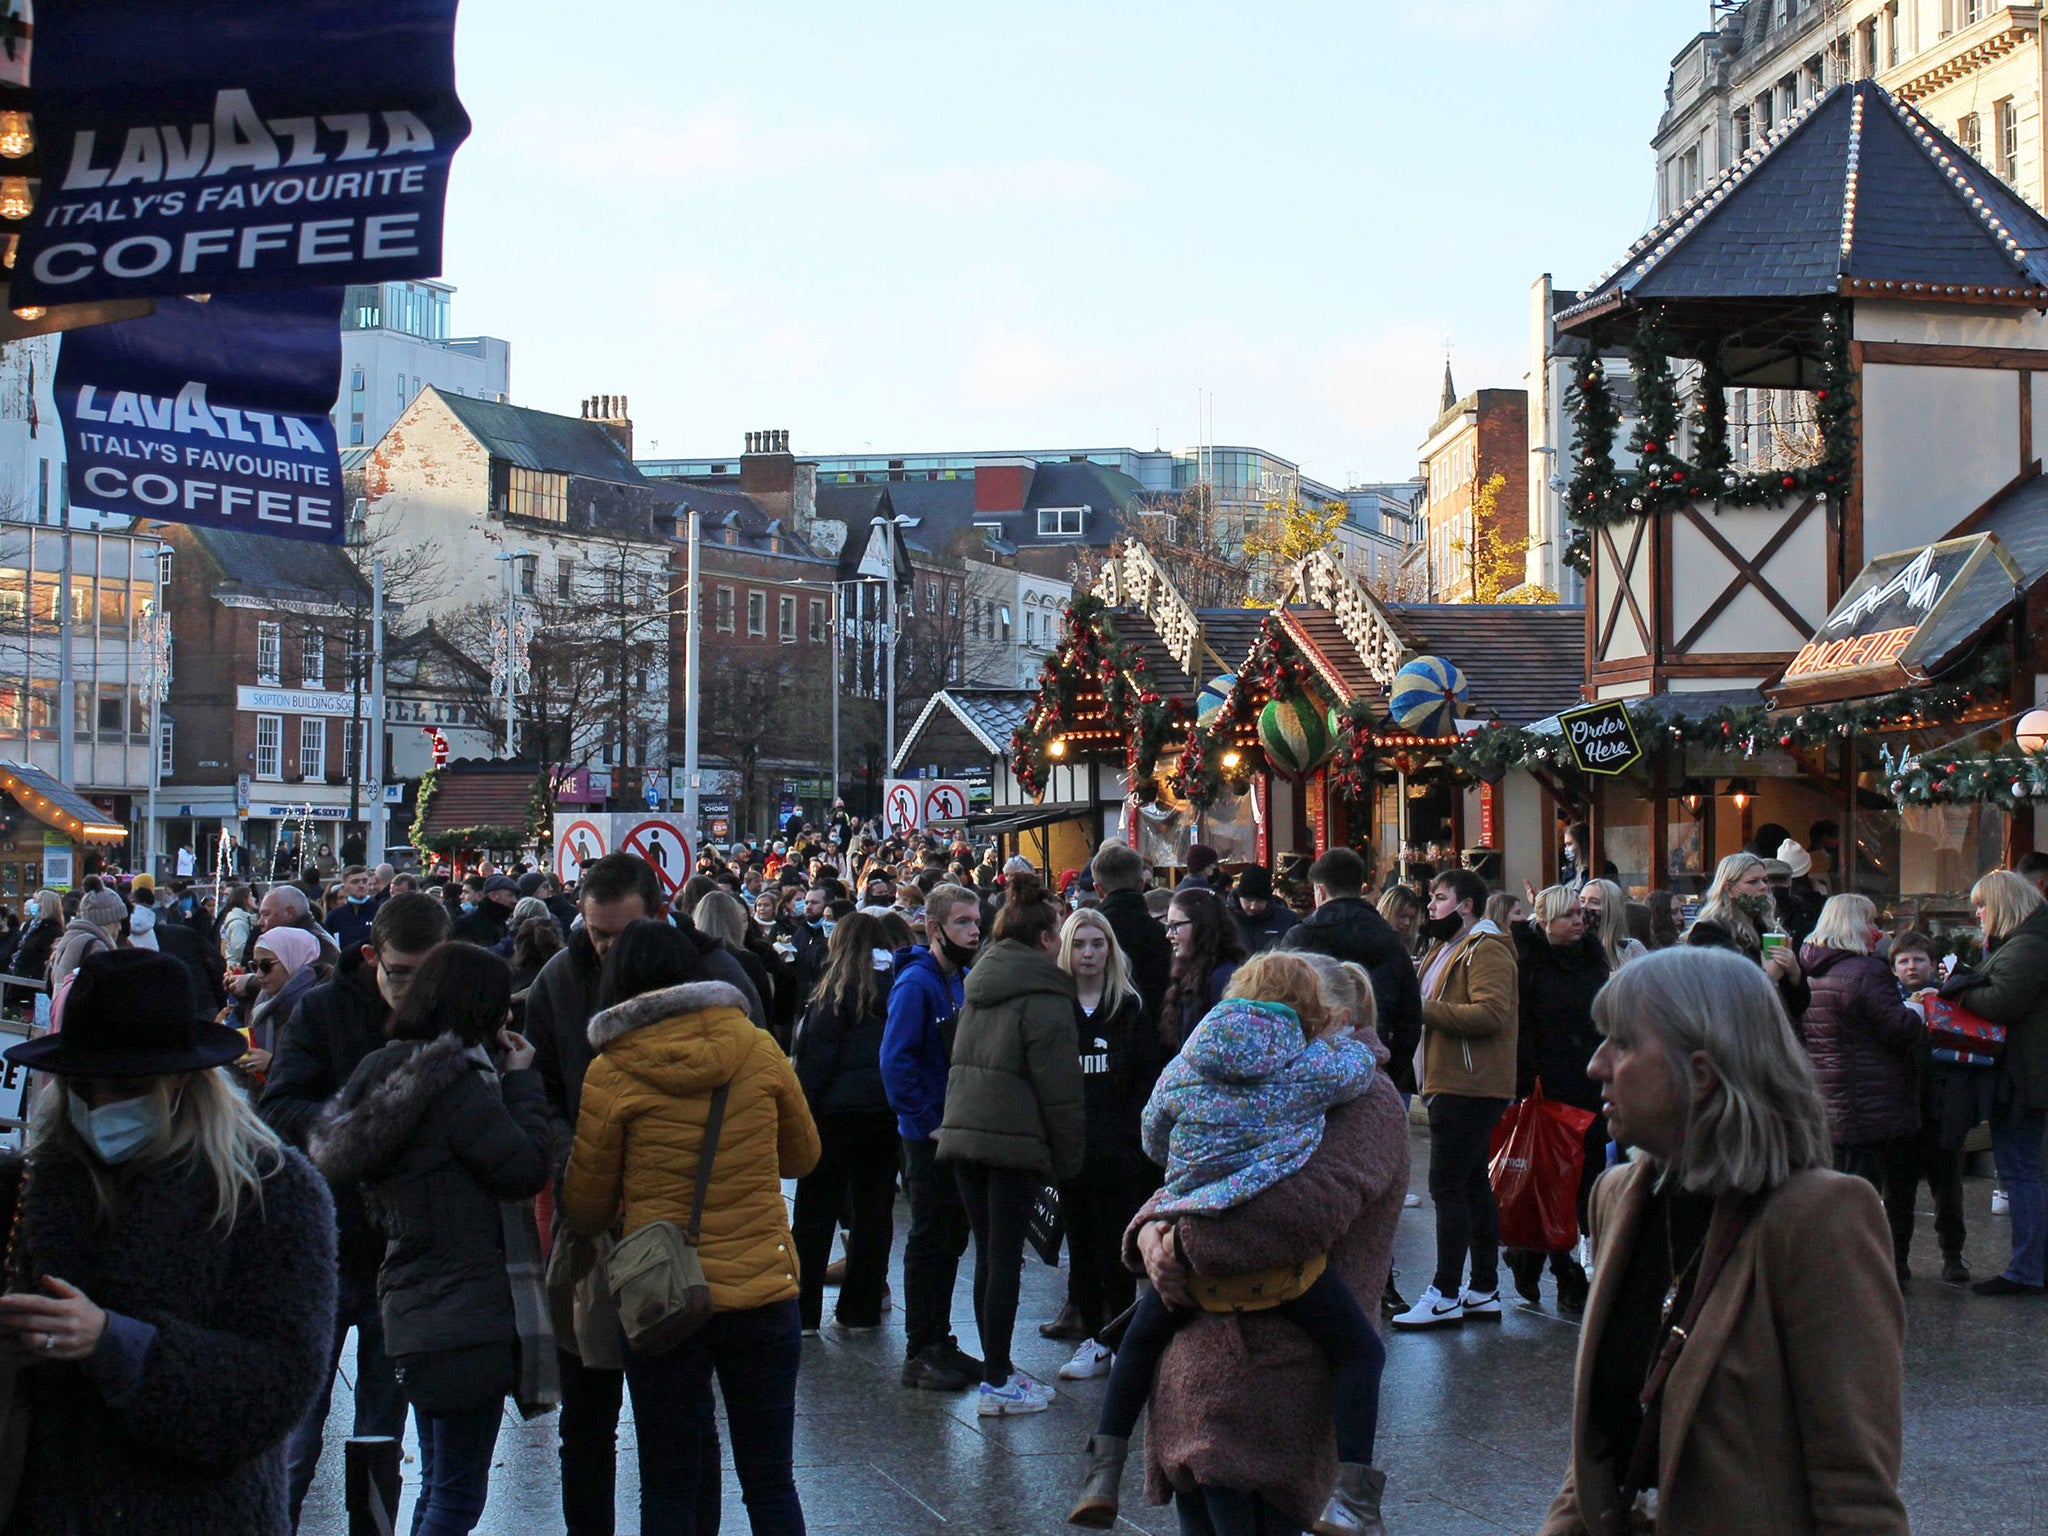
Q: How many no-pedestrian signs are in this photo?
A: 4